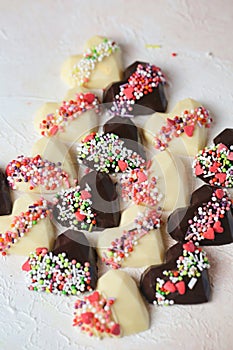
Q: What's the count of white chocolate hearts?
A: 8